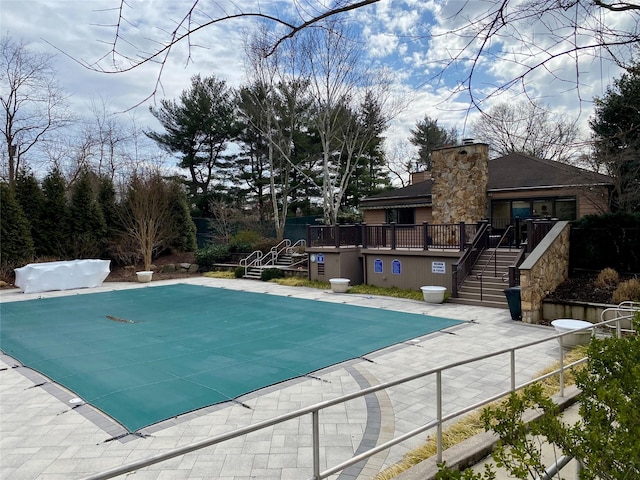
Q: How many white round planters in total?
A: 4